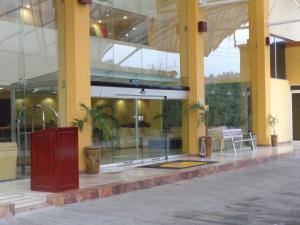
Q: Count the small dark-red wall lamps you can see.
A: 3